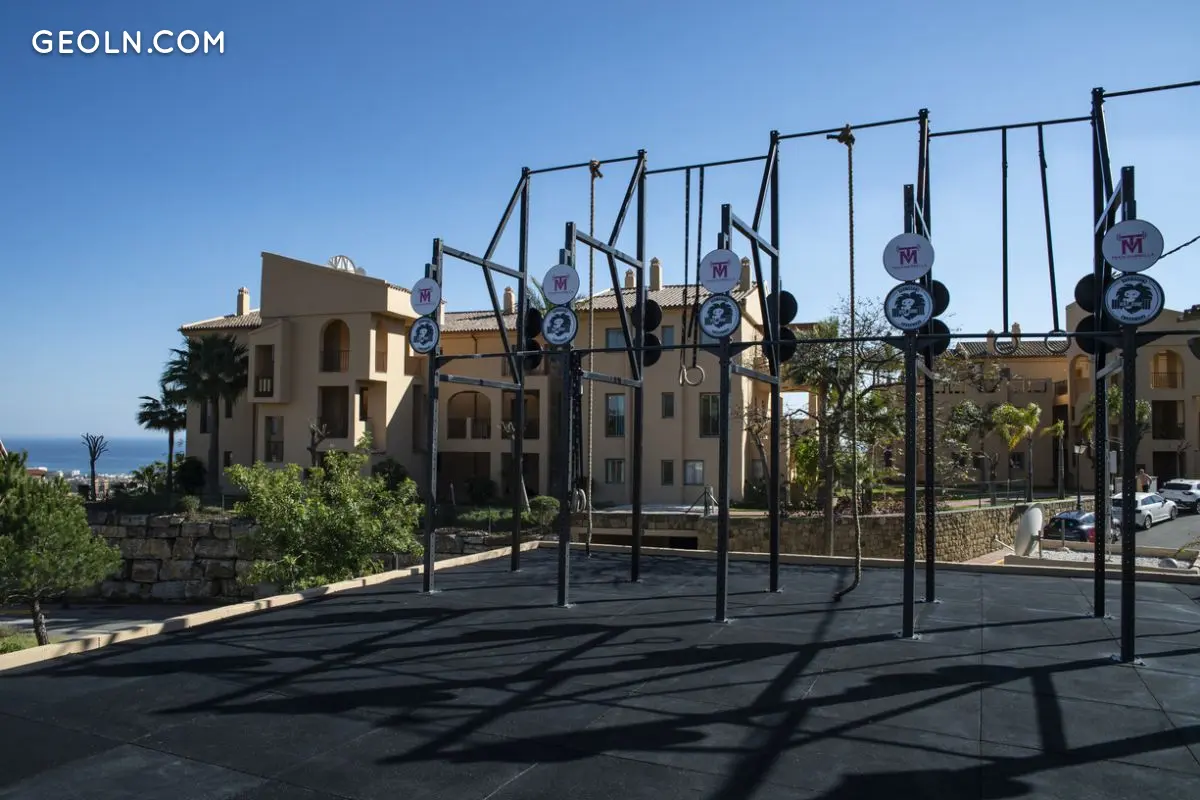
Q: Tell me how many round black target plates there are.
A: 10